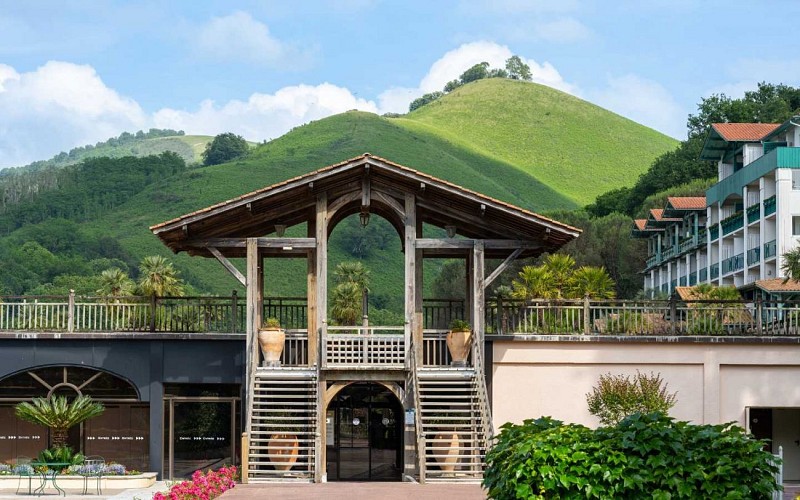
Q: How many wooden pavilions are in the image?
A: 1